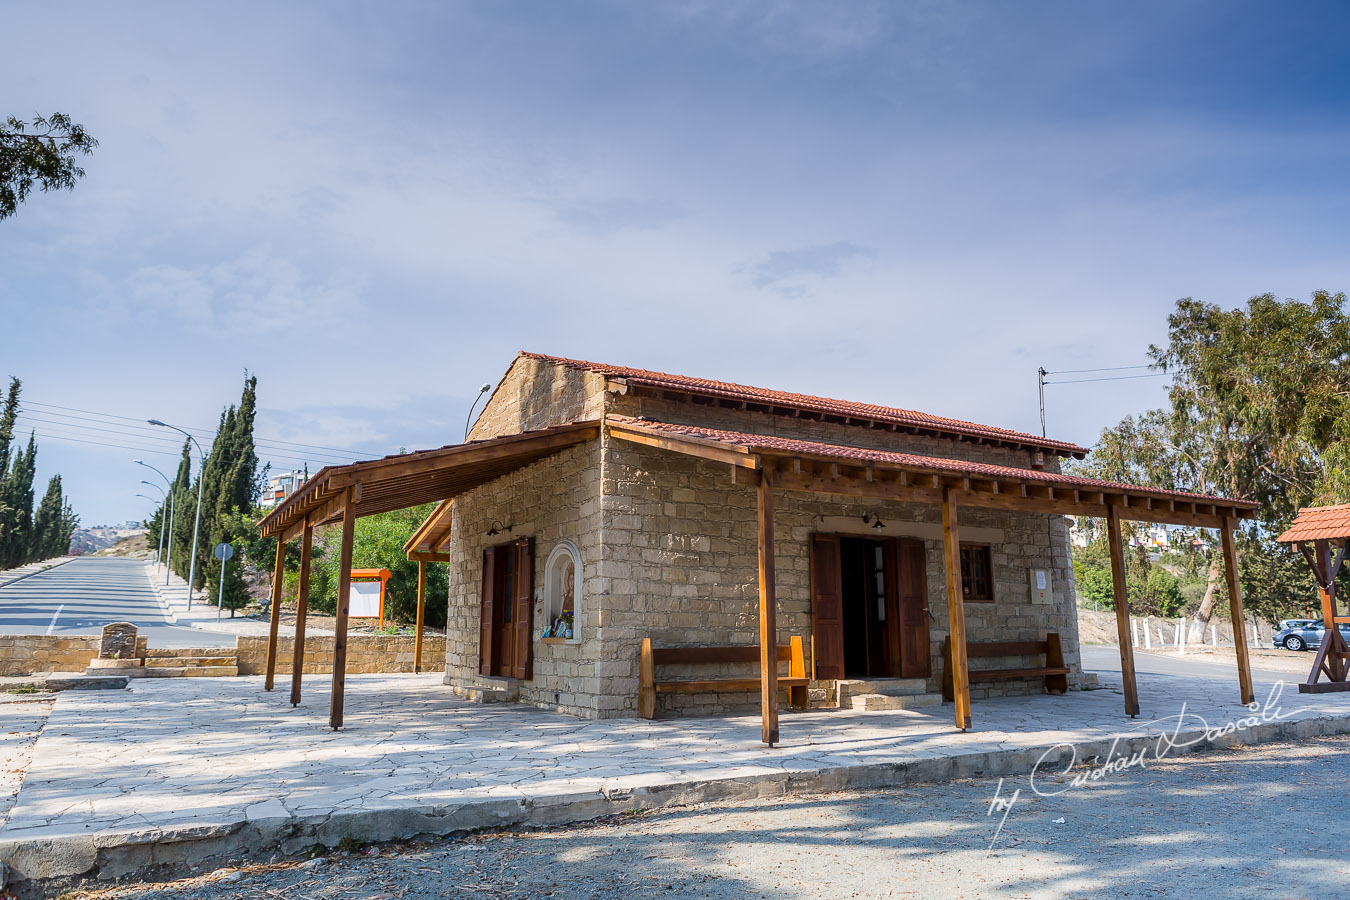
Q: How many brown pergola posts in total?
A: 8